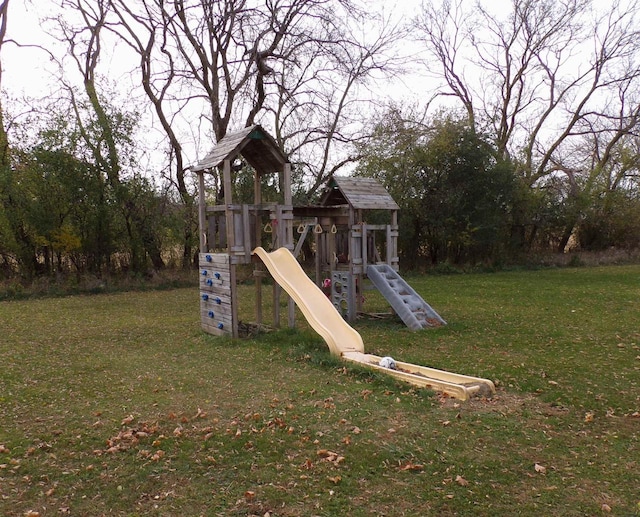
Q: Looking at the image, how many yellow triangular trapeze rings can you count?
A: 4